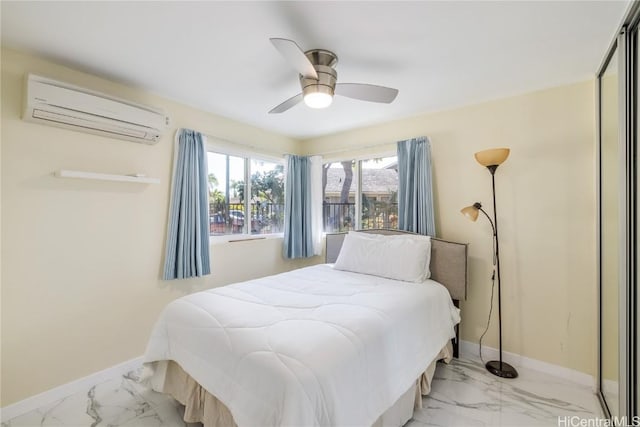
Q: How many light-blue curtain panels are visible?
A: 3